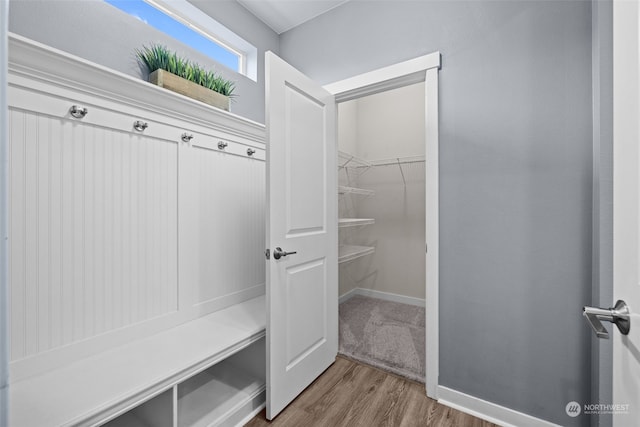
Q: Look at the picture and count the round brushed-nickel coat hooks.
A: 5